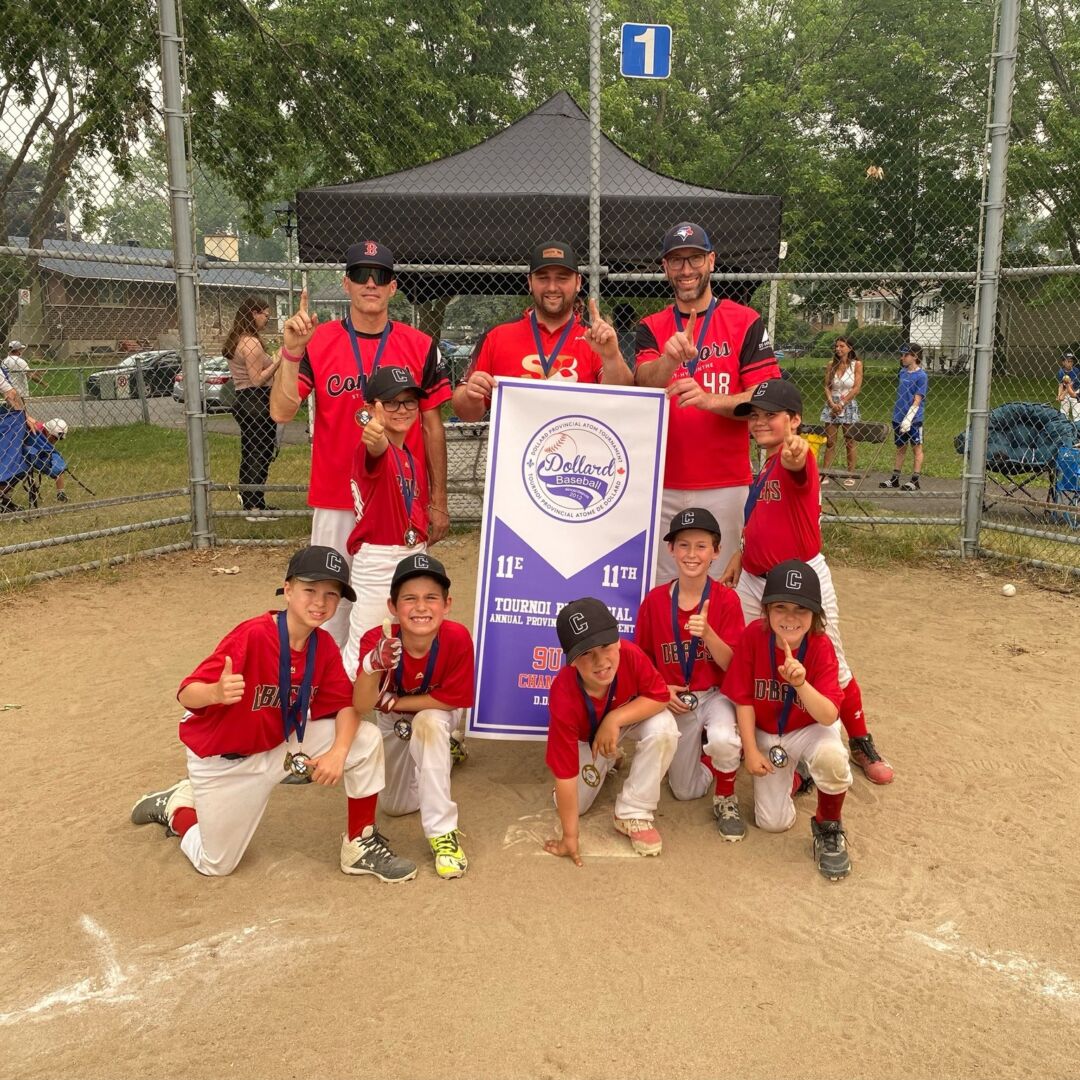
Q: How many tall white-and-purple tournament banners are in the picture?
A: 1